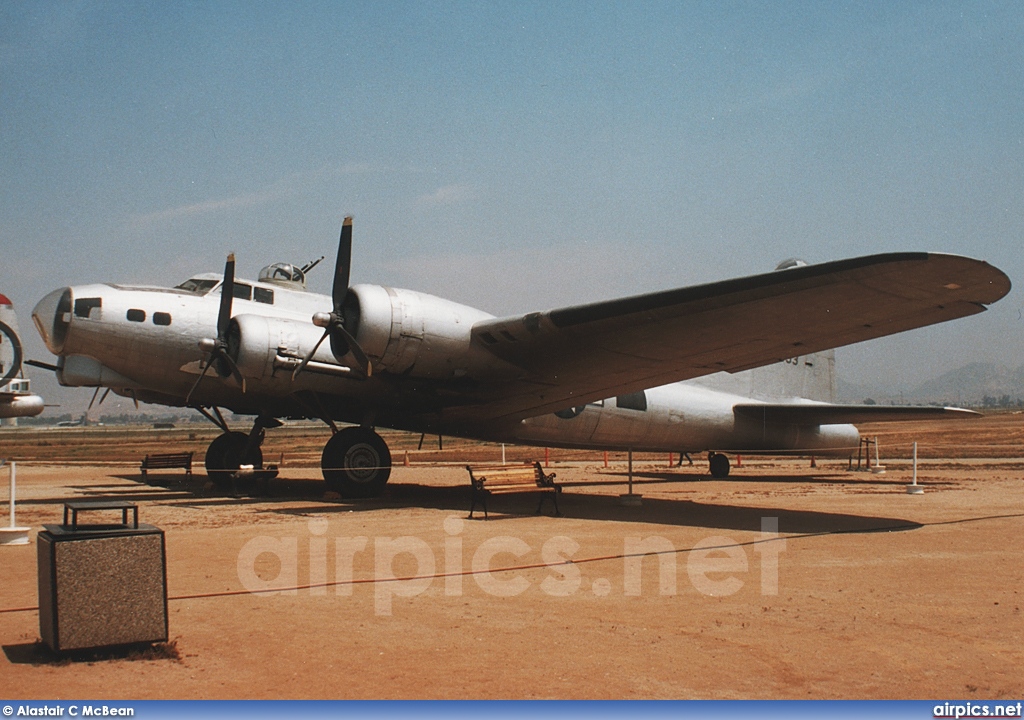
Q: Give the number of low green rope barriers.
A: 0